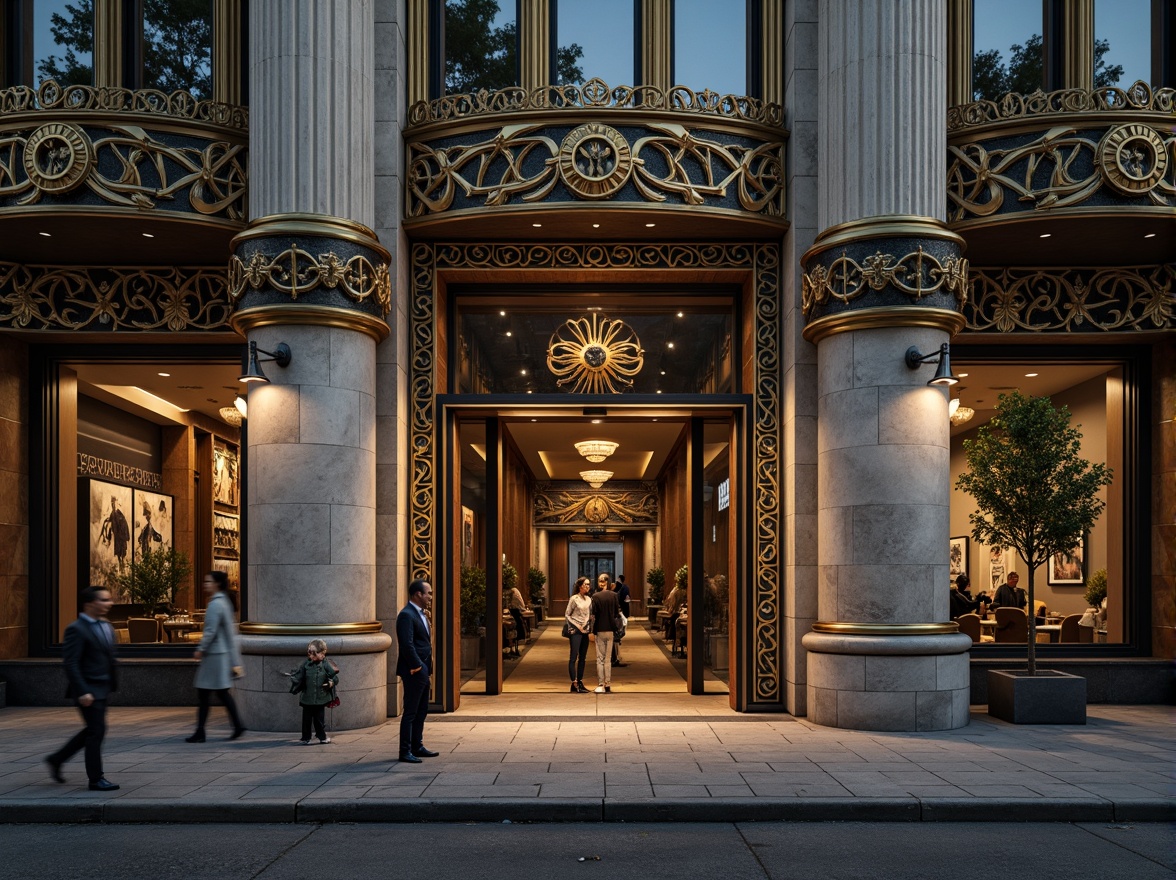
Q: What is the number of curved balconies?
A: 3